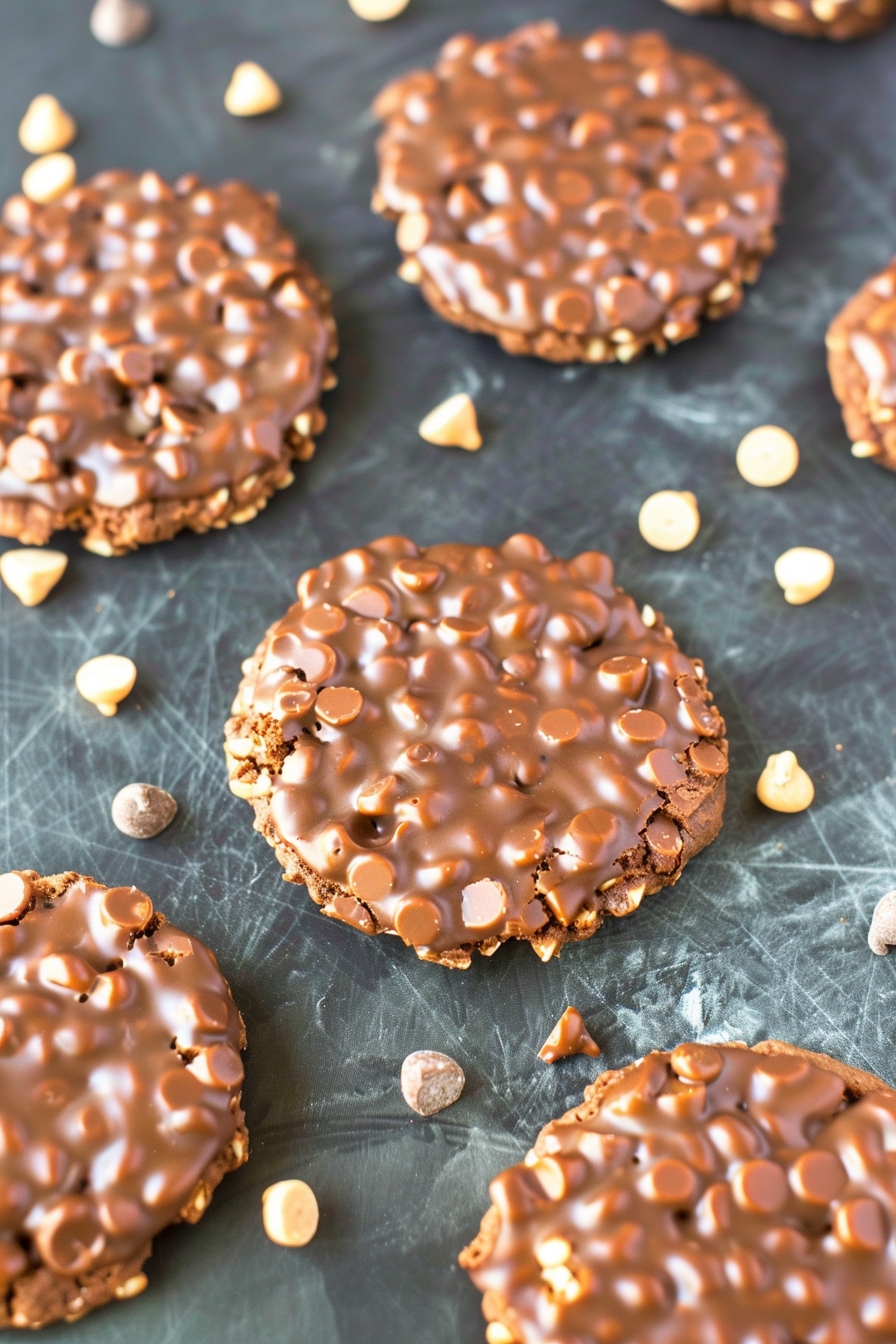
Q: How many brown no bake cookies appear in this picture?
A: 7